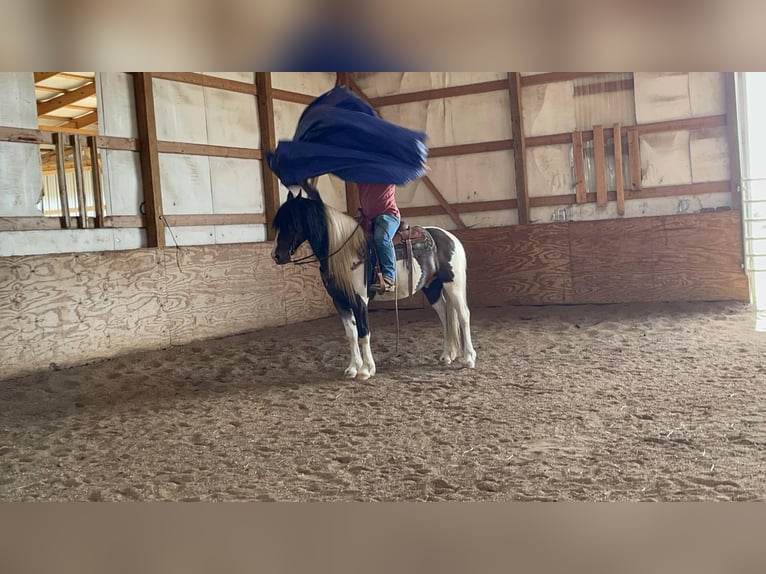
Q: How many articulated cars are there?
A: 0